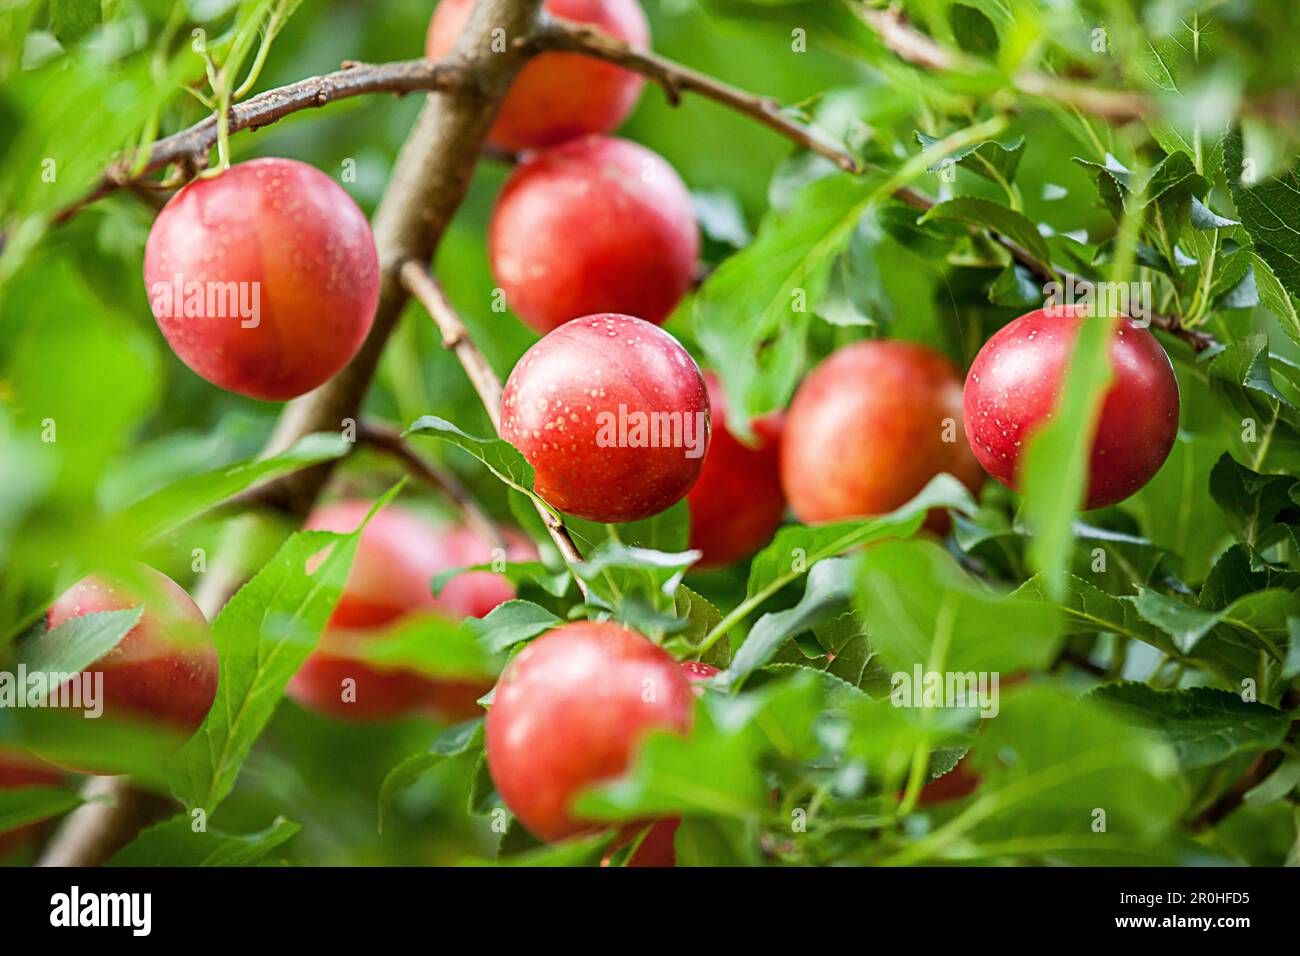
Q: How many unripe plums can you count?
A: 0